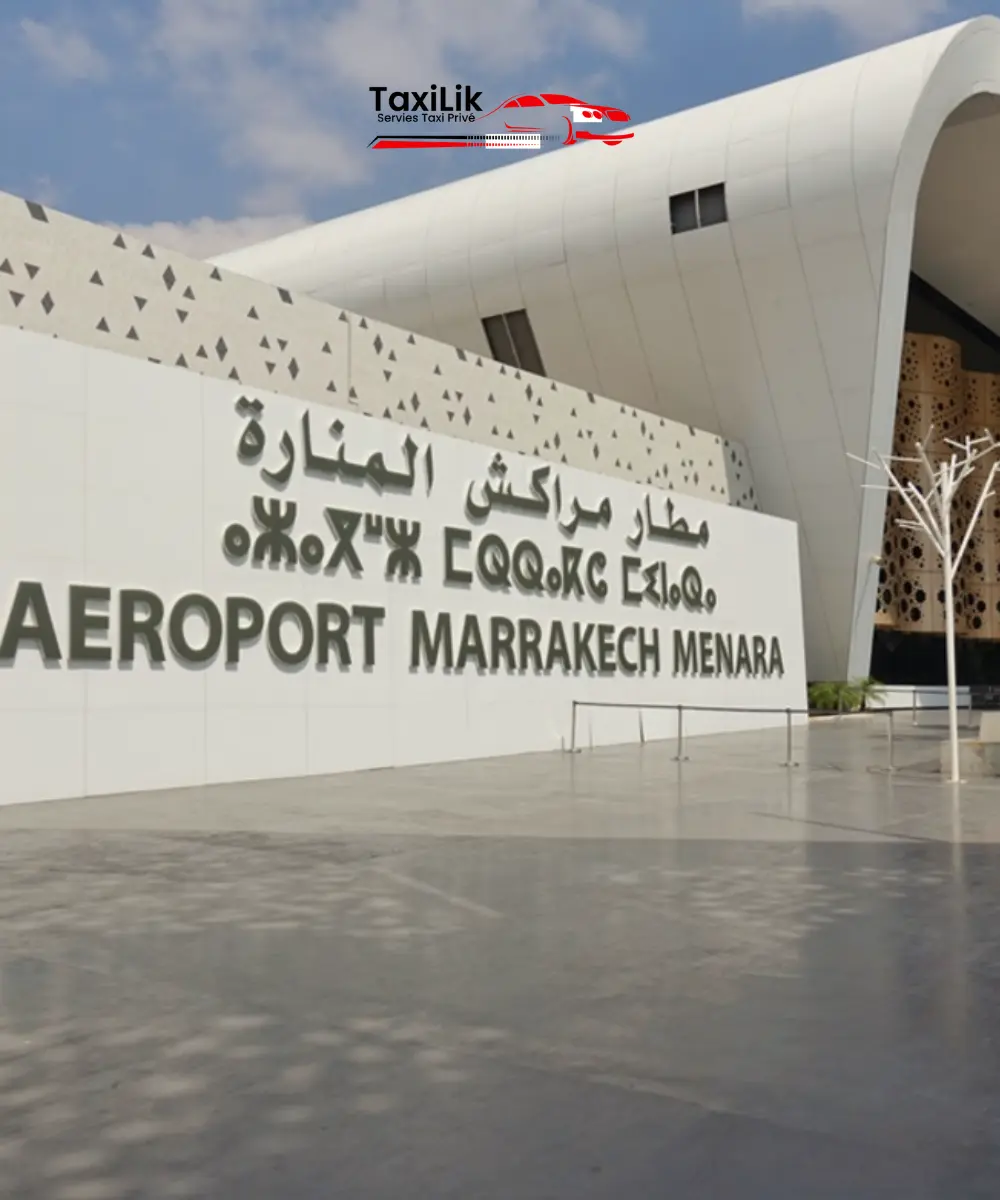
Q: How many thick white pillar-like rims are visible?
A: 1